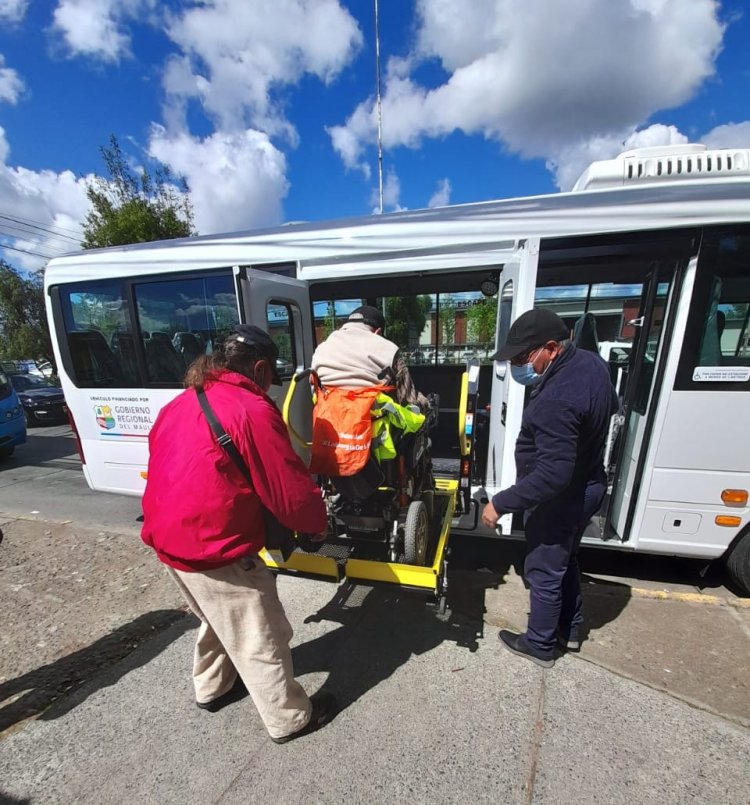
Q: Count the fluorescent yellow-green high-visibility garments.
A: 1